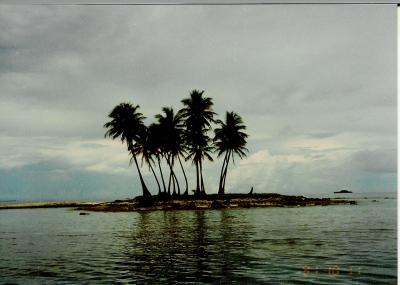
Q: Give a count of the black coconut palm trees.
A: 11